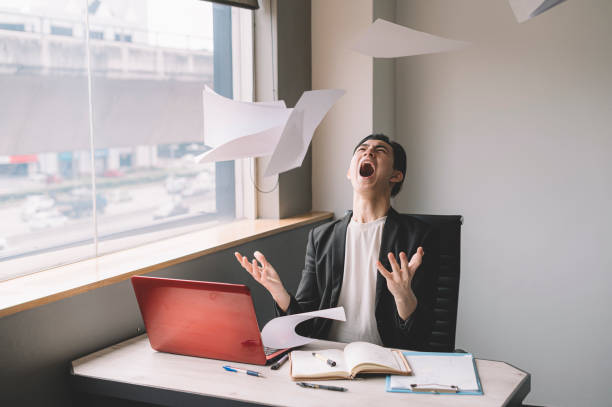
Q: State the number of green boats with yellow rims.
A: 0